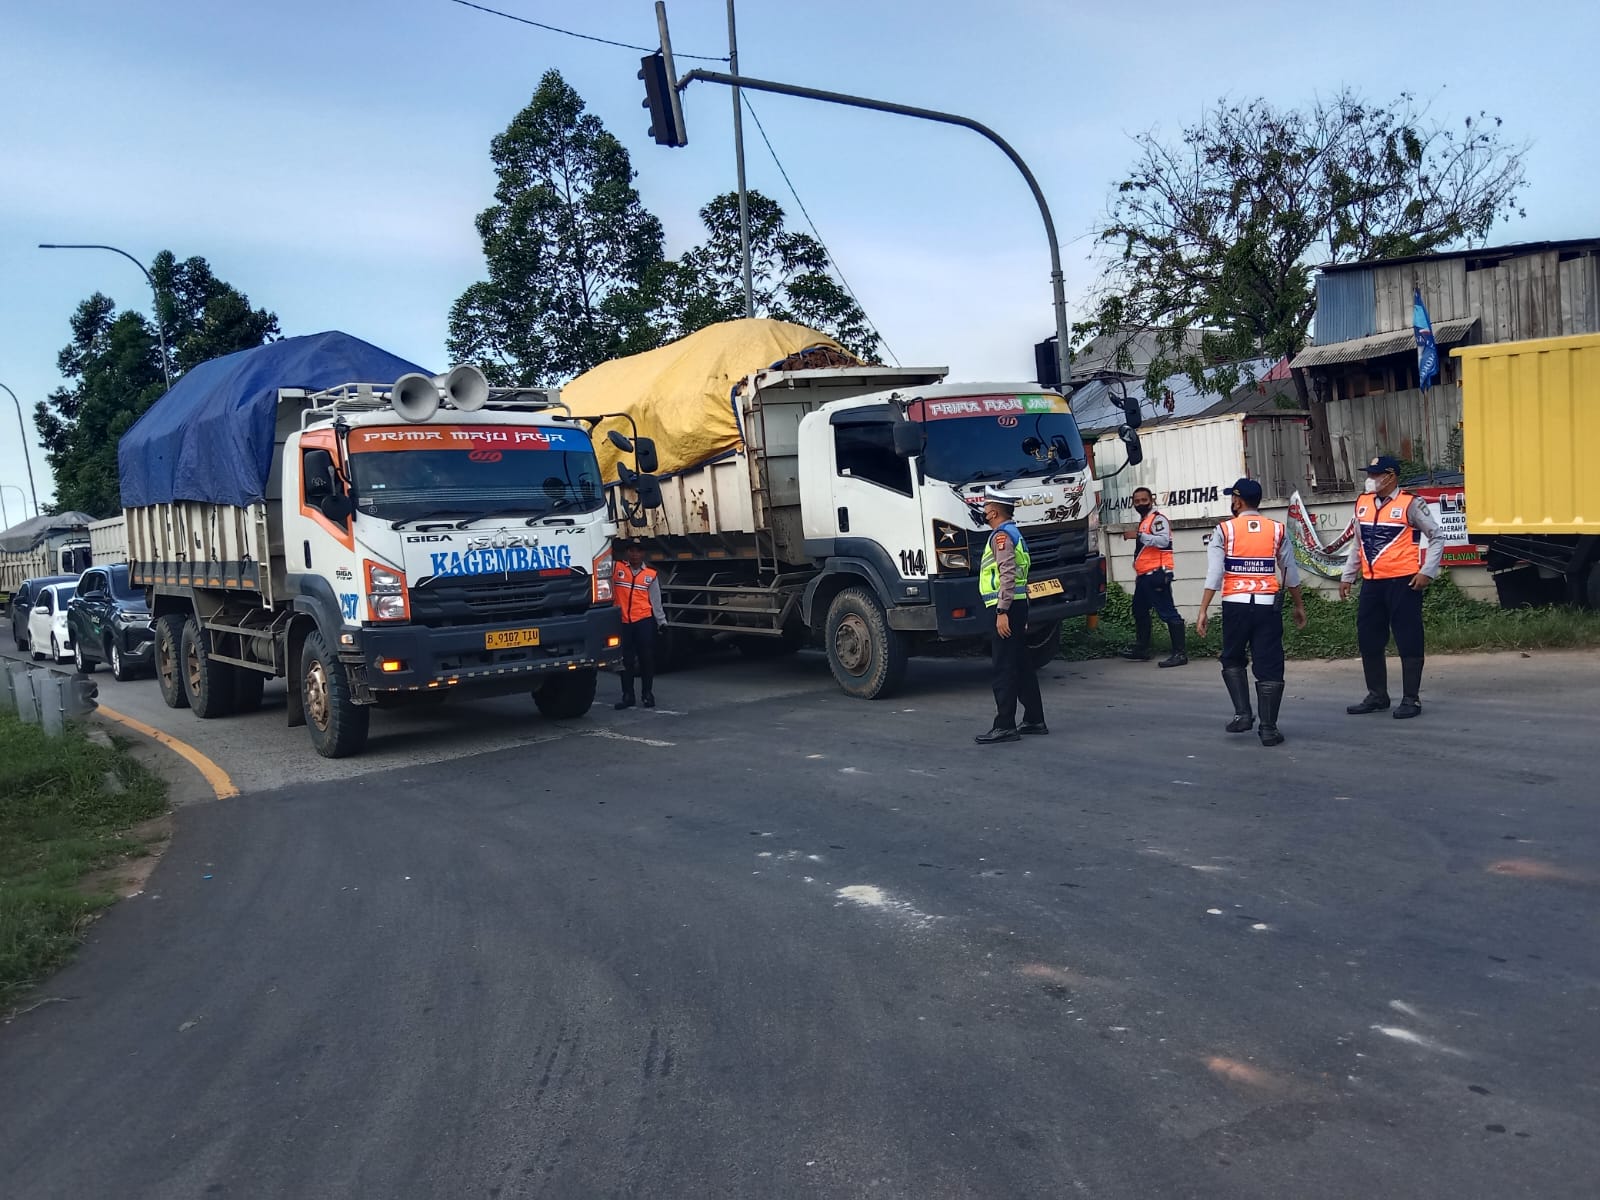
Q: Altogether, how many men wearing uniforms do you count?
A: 5